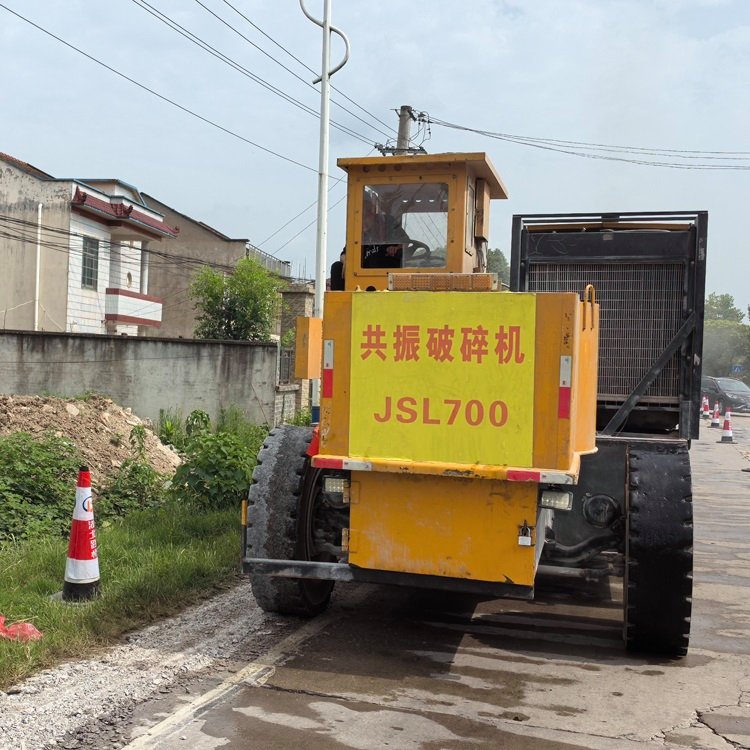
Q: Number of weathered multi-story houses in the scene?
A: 2